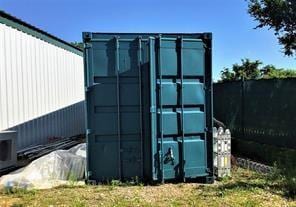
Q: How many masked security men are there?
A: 0